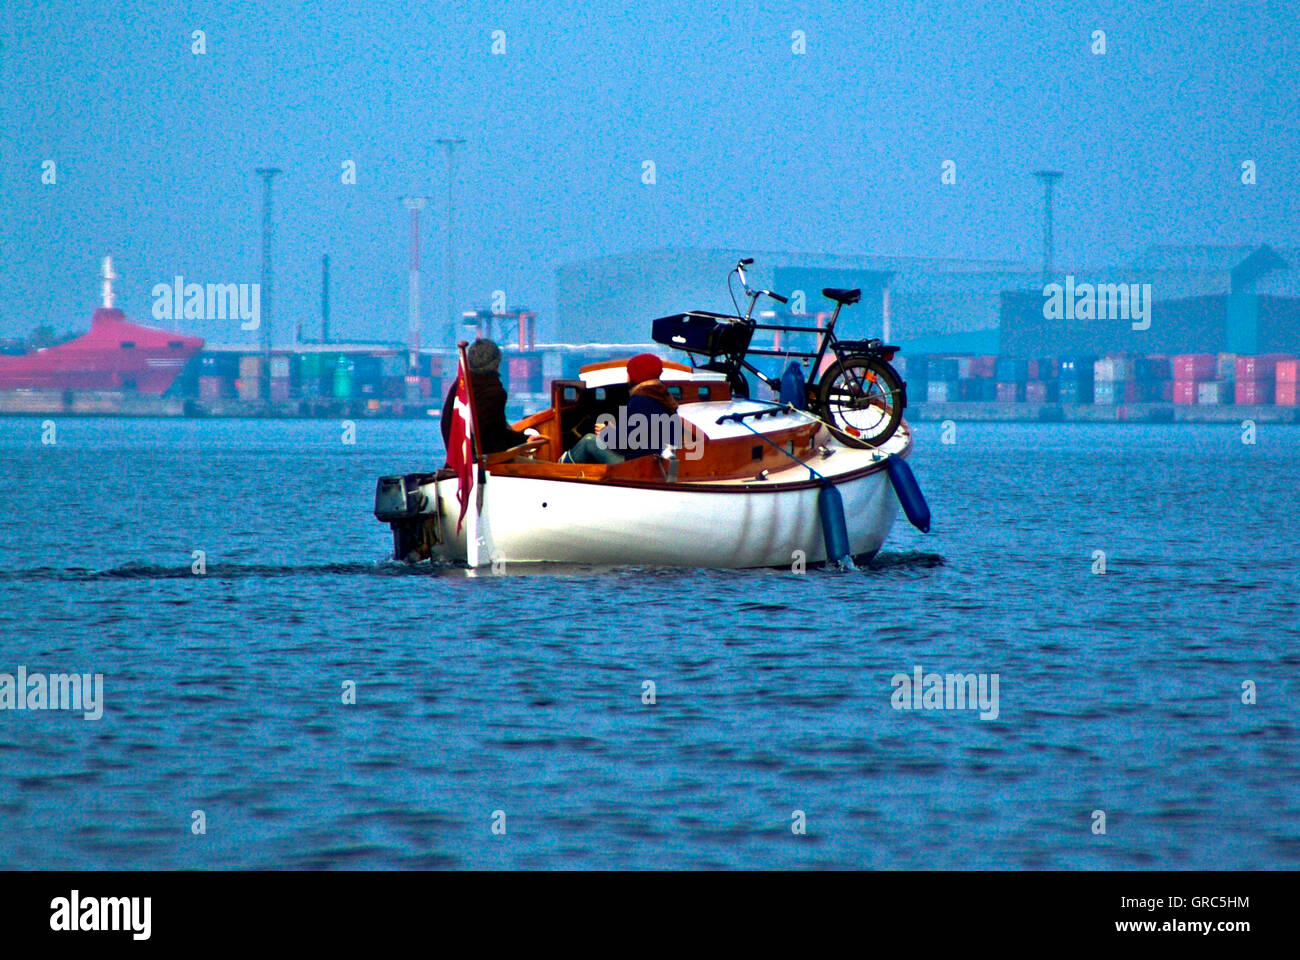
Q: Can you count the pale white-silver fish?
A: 0